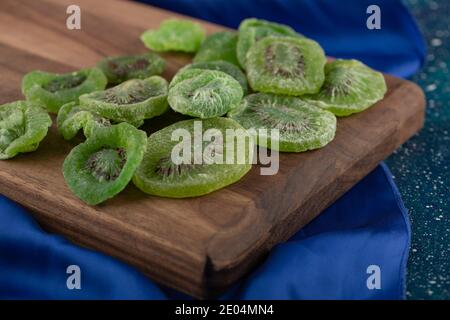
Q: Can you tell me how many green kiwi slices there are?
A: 15